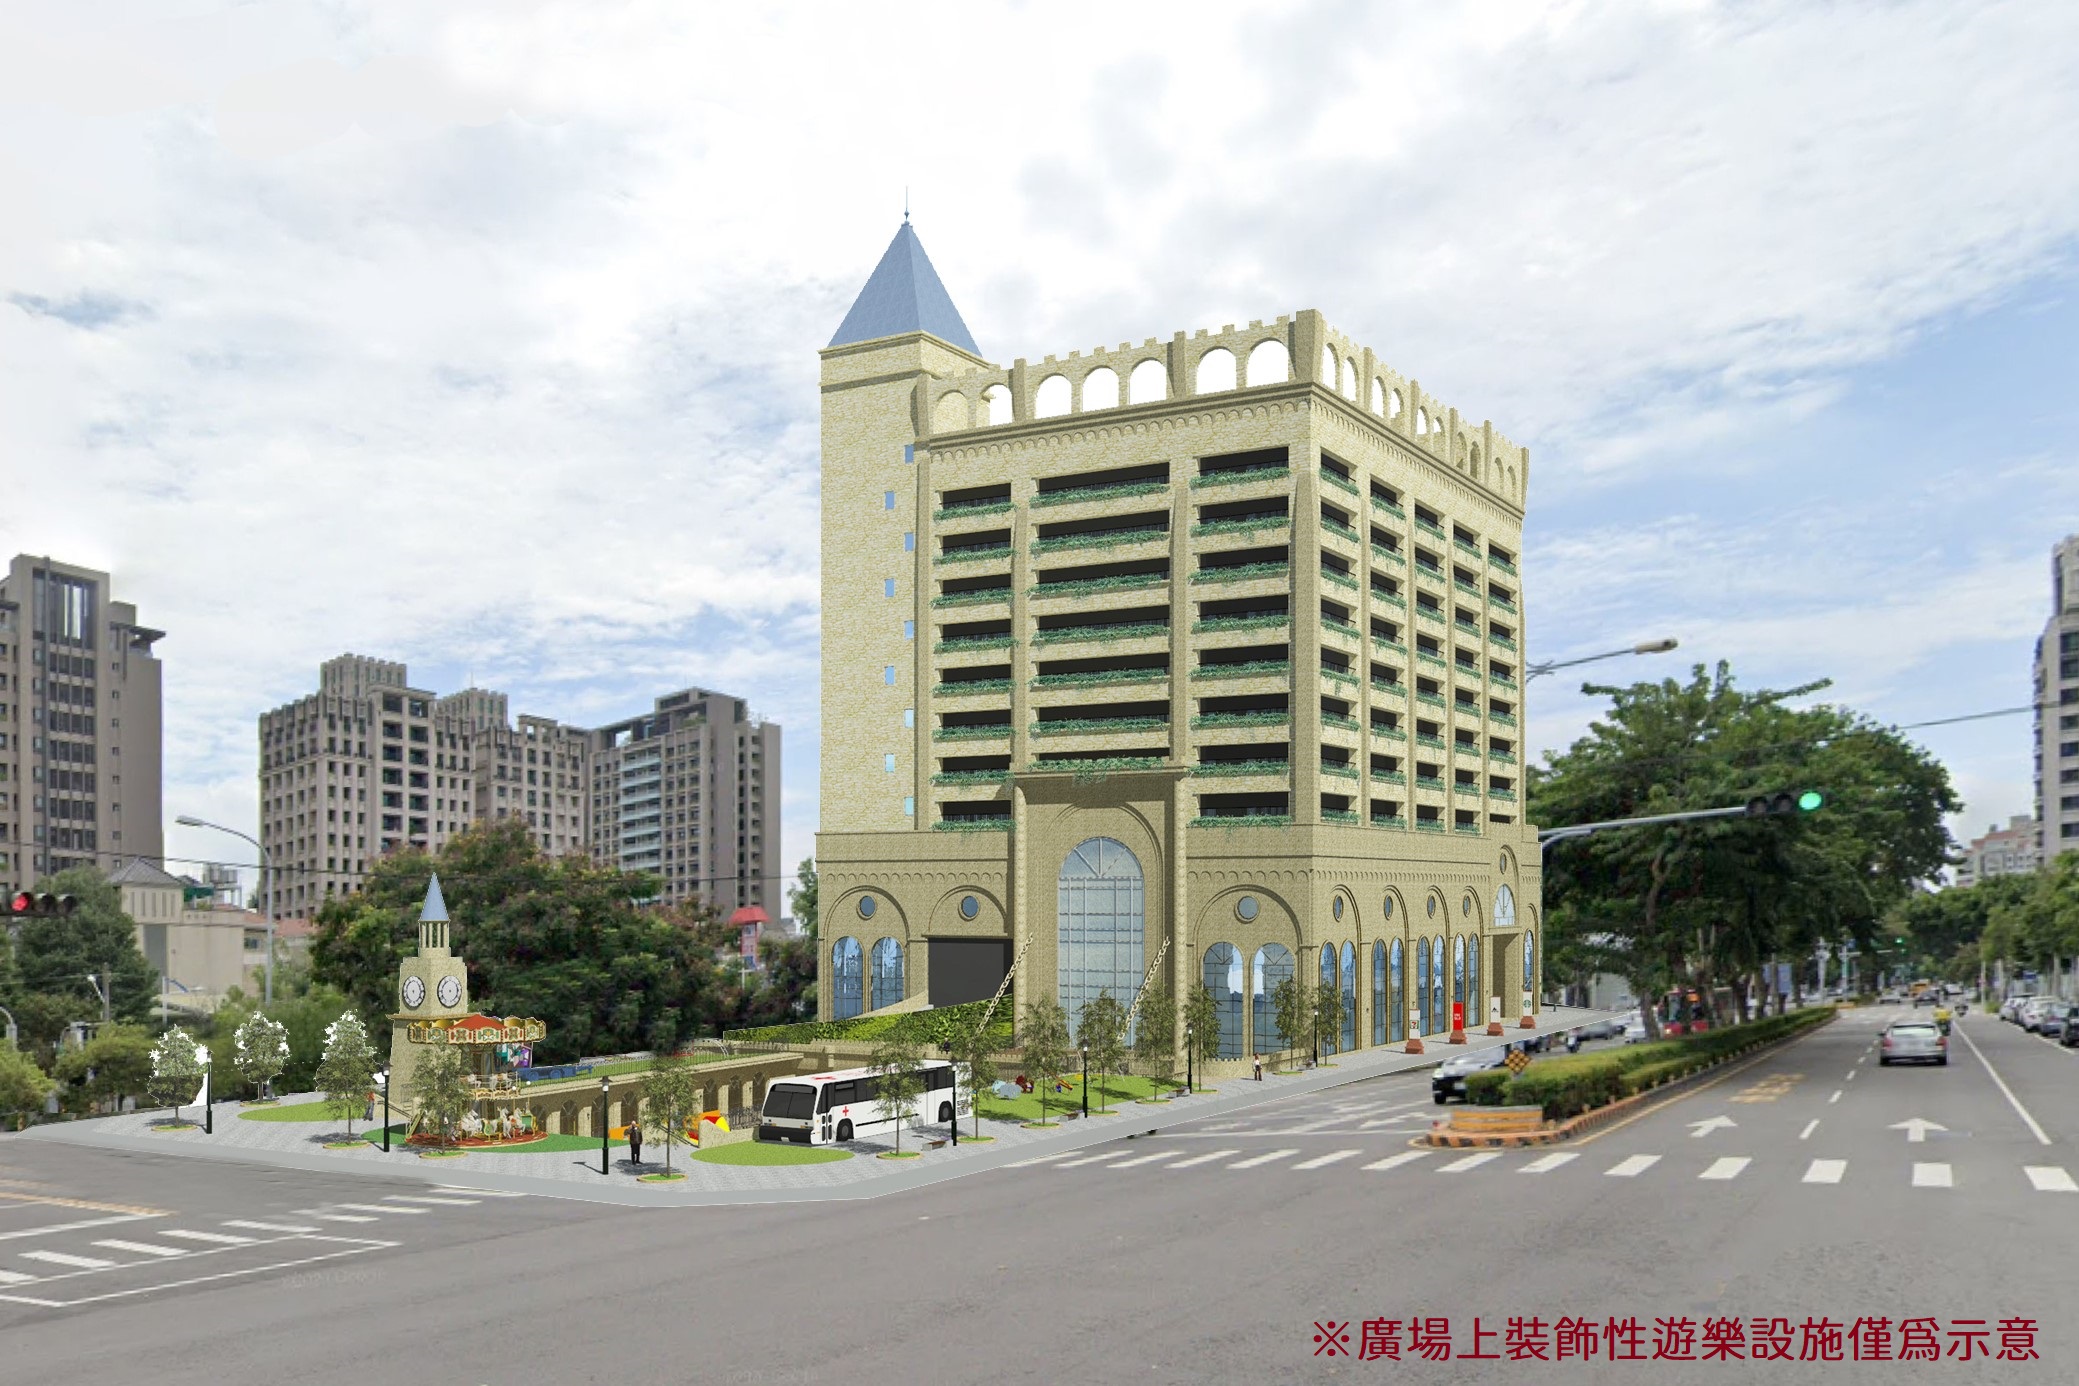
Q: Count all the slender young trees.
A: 13